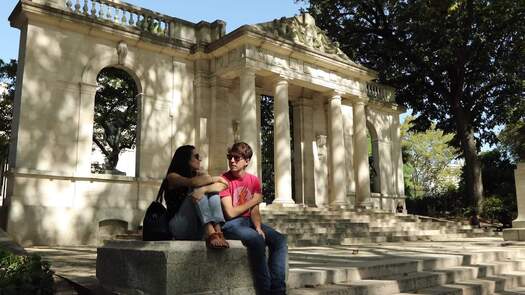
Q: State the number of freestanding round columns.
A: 4